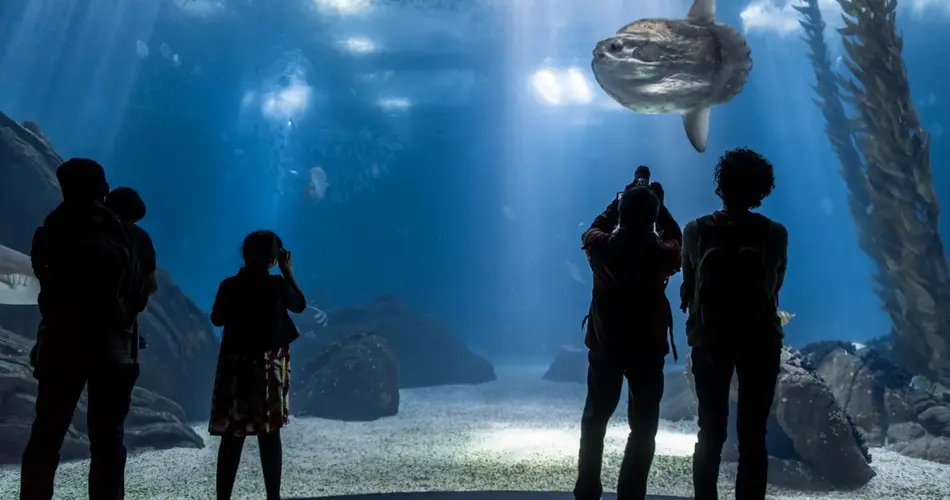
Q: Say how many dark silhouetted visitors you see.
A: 5